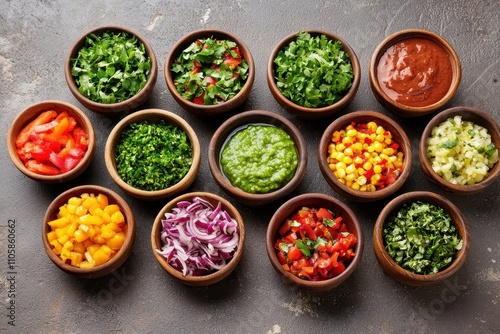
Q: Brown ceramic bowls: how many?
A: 13